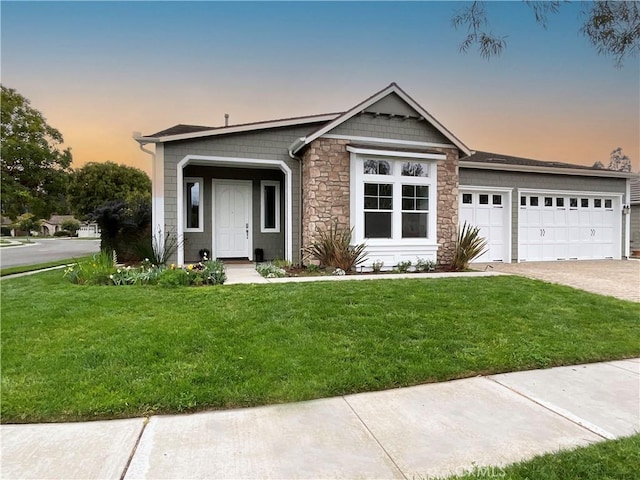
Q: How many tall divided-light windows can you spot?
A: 2